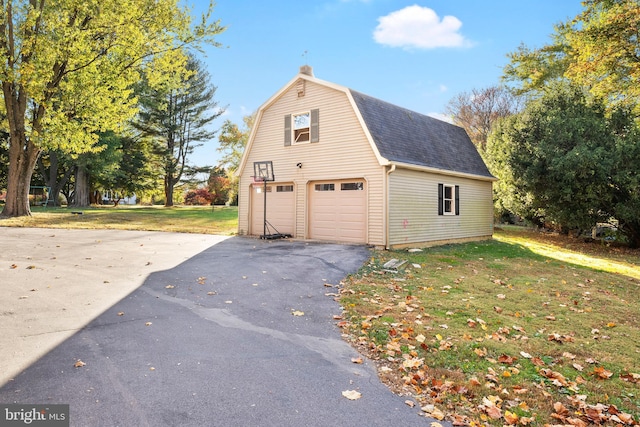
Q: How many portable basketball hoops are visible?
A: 1